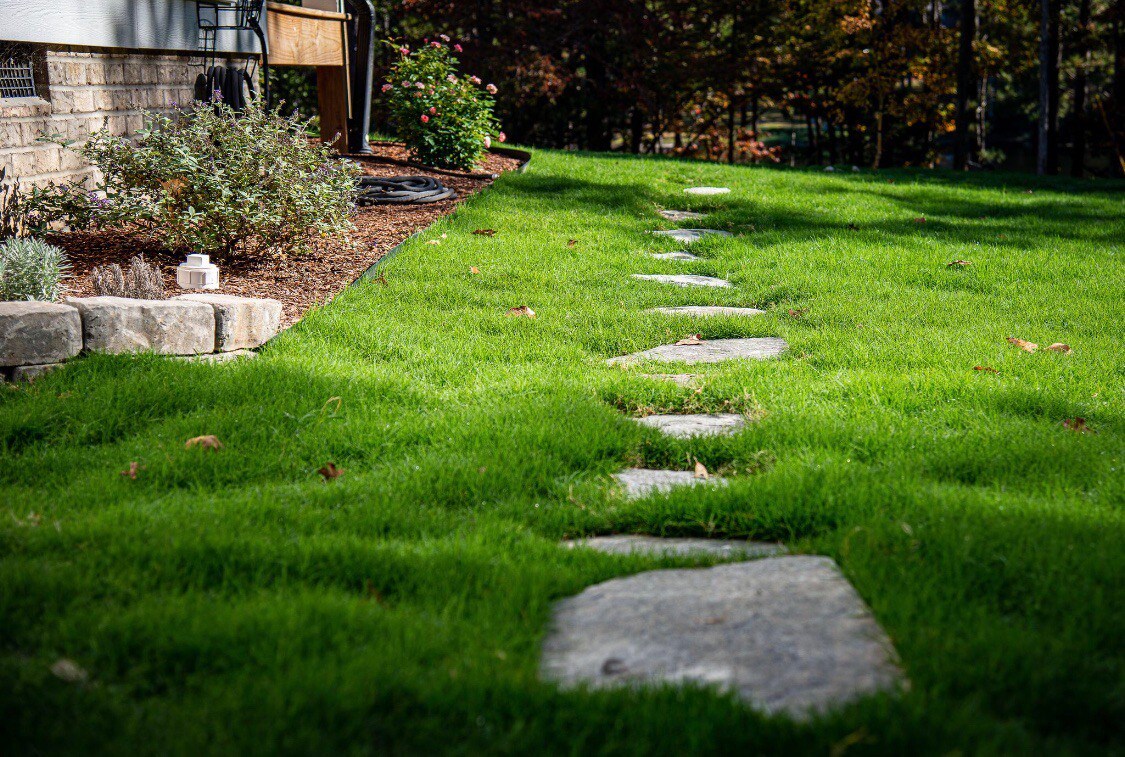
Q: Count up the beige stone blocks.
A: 3